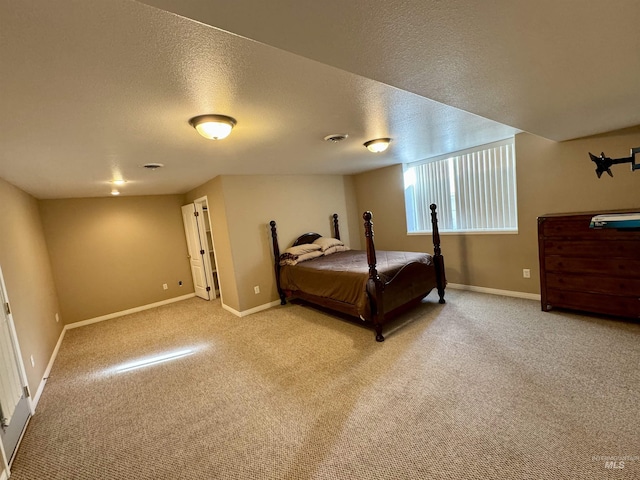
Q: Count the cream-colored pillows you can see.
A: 4